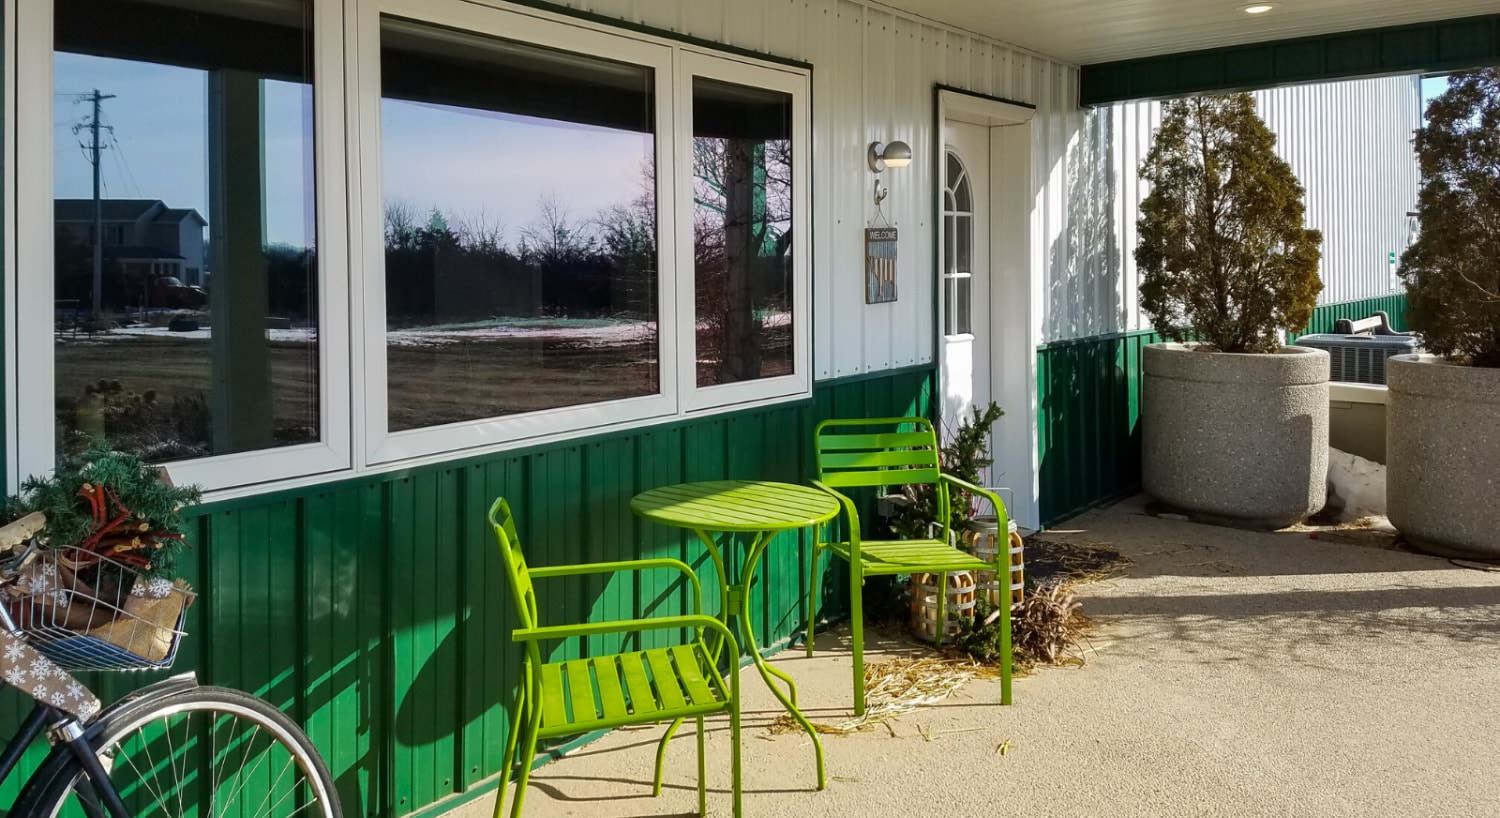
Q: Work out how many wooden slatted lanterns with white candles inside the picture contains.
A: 2